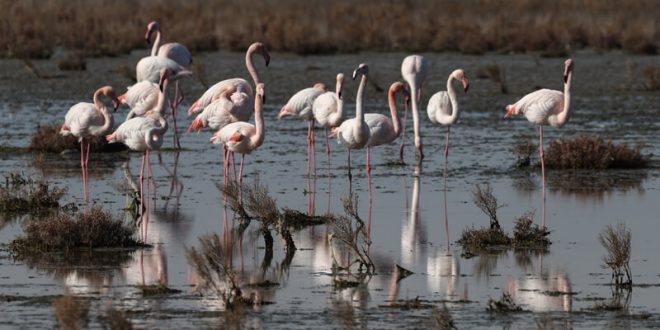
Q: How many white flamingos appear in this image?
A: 15